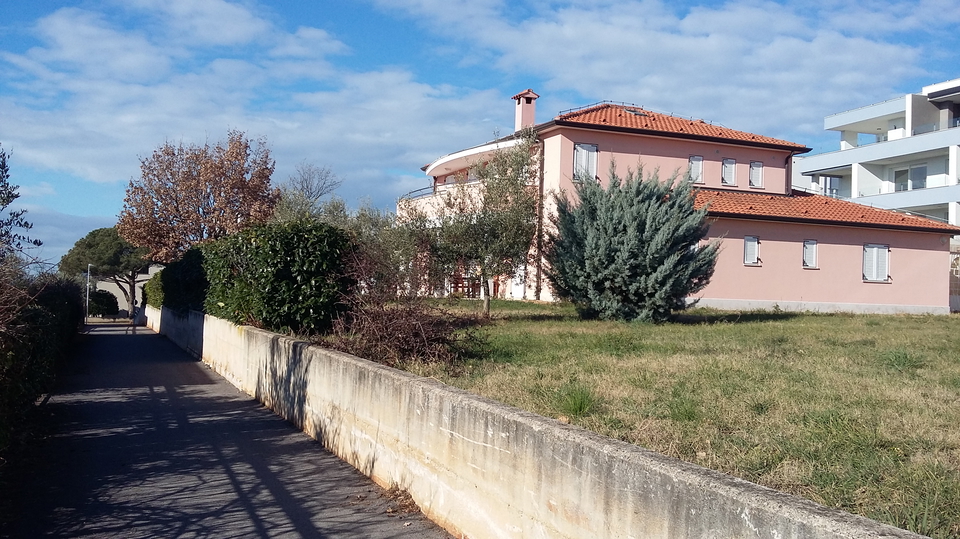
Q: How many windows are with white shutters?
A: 7